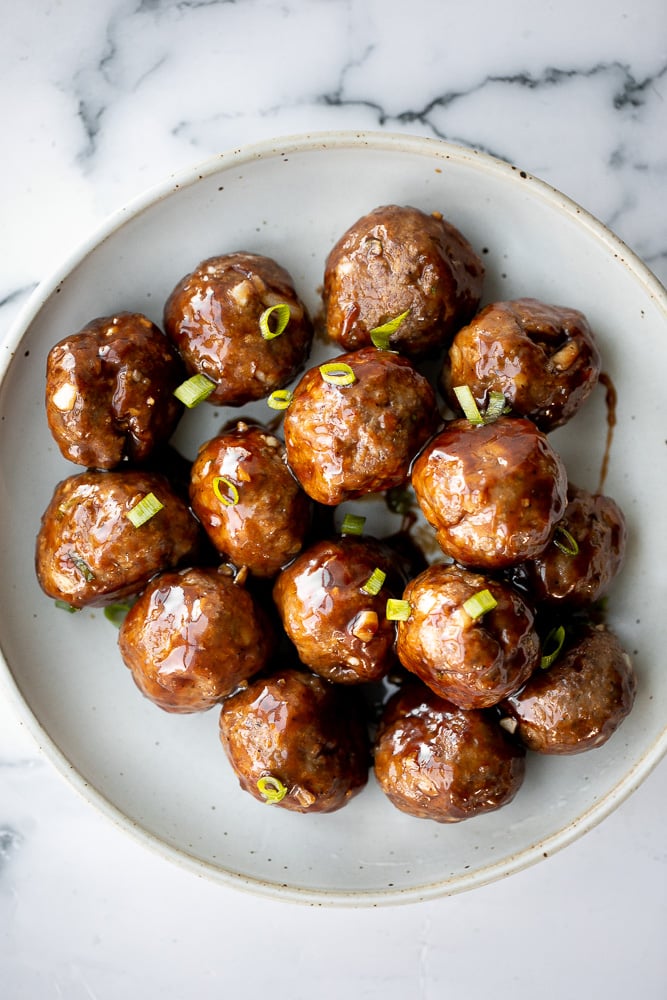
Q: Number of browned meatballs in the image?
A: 15